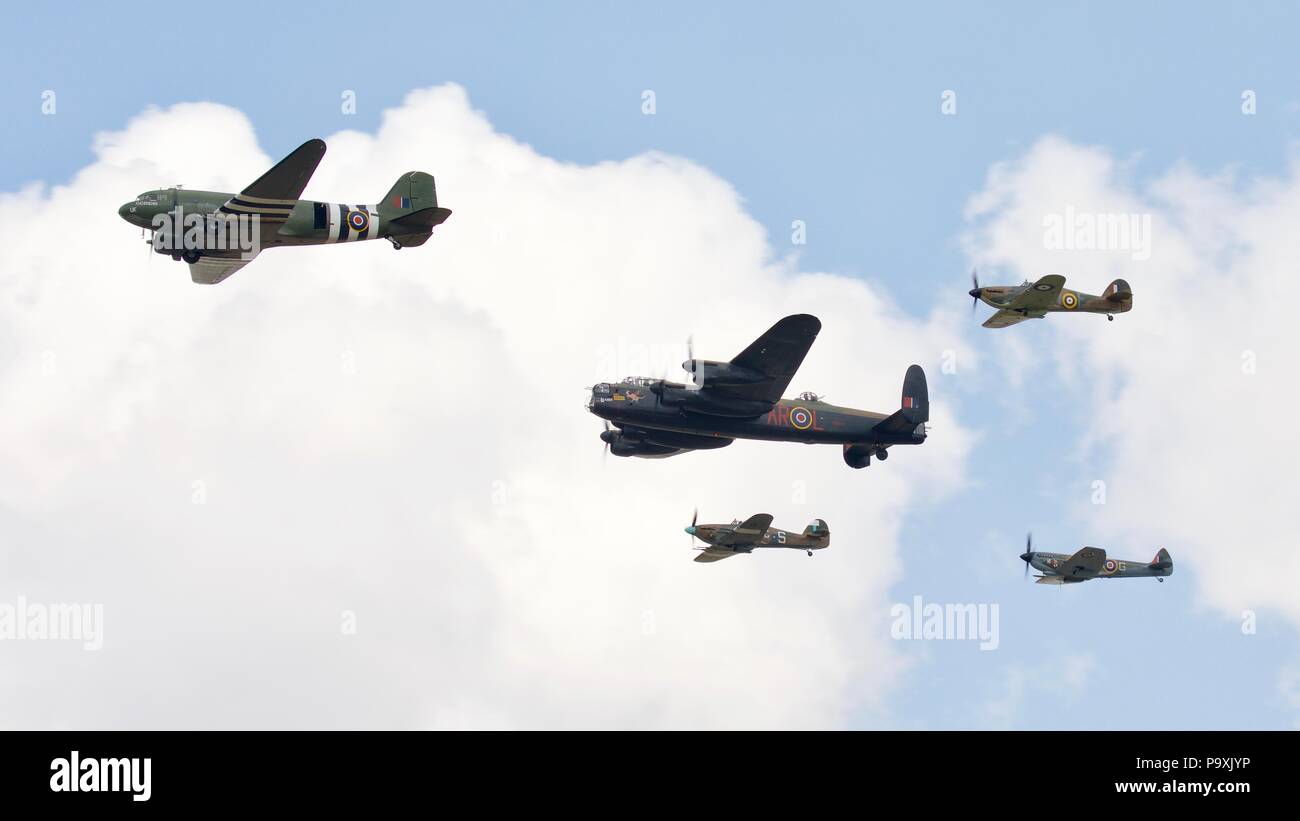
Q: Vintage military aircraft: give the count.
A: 5